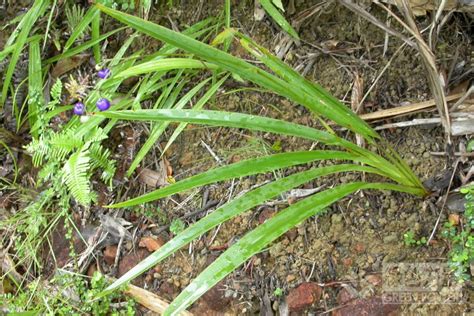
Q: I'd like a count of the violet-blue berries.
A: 3